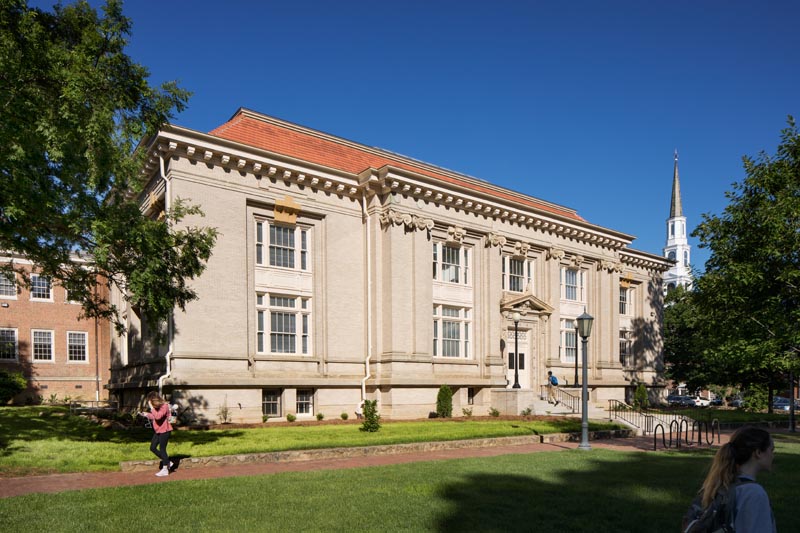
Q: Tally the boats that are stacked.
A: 0